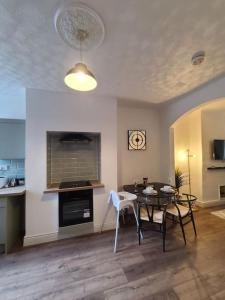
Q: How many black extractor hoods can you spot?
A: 1